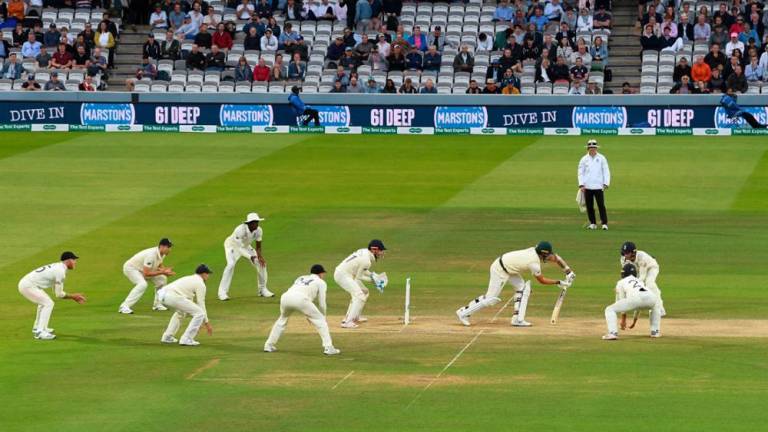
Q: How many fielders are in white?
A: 8